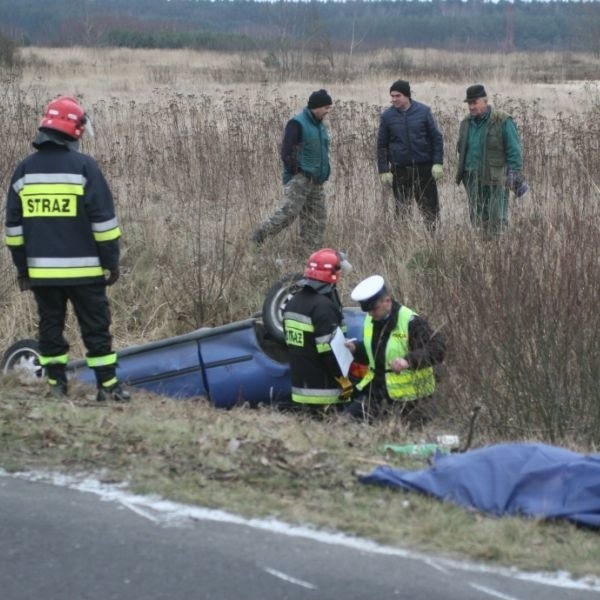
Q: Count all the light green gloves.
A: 2